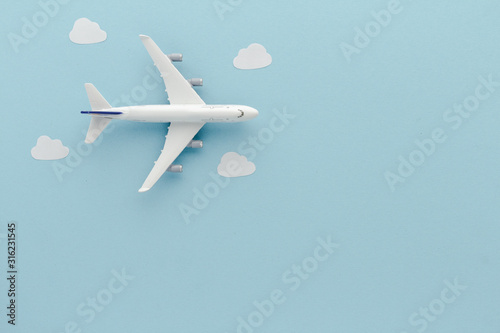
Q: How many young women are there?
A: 0